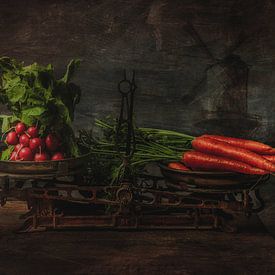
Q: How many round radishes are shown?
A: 11